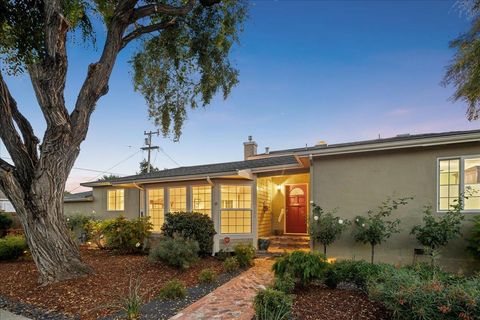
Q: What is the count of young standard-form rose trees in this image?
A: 3